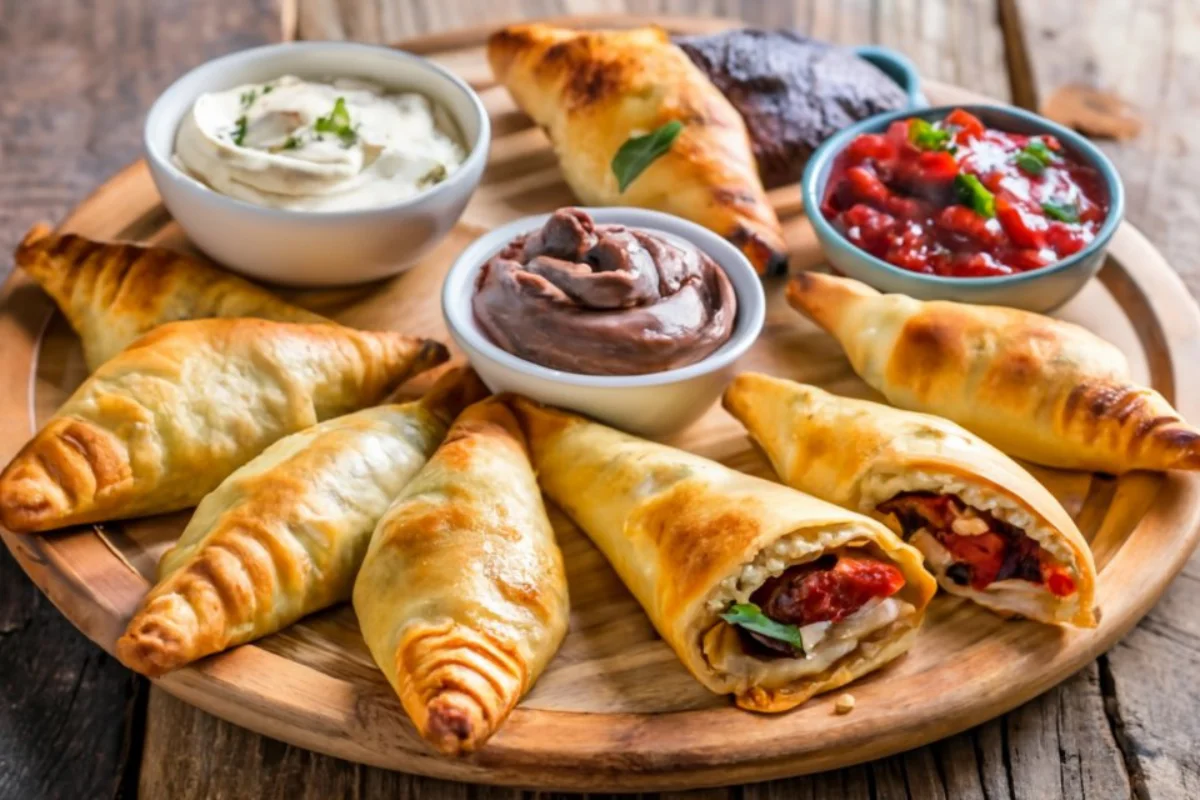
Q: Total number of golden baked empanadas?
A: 8